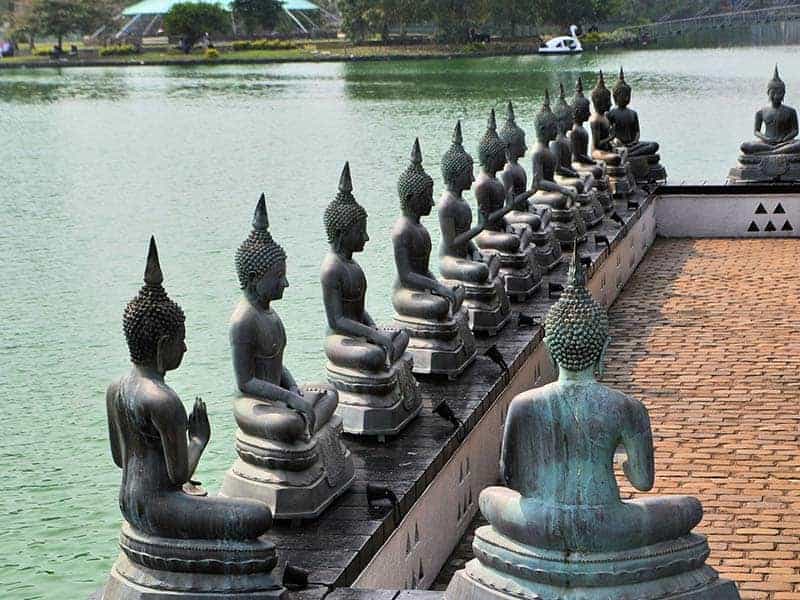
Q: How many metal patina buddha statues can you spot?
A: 14